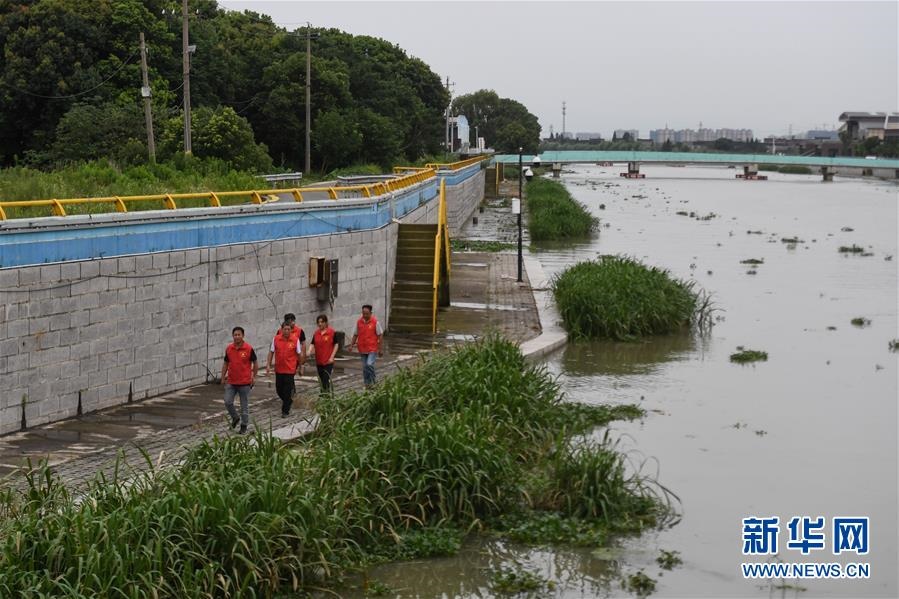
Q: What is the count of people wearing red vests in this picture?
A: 5